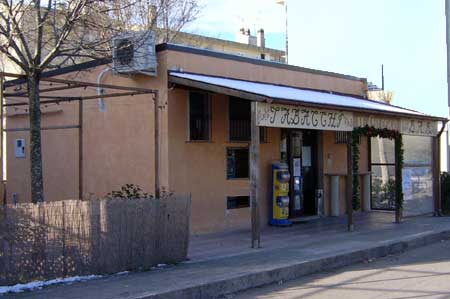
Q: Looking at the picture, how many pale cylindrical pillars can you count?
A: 2